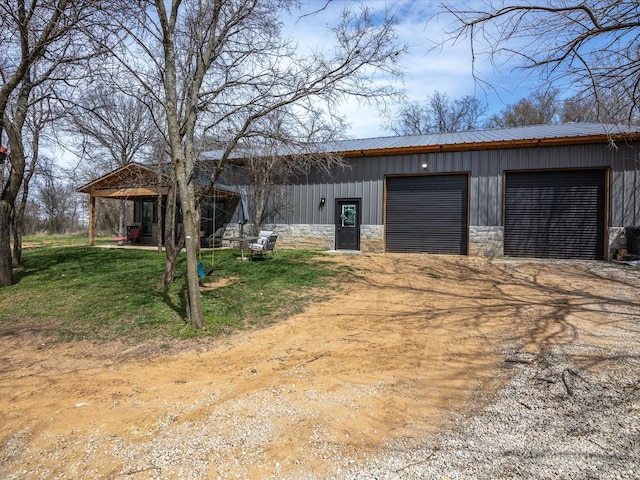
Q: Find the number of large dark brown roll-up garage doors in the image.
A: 2